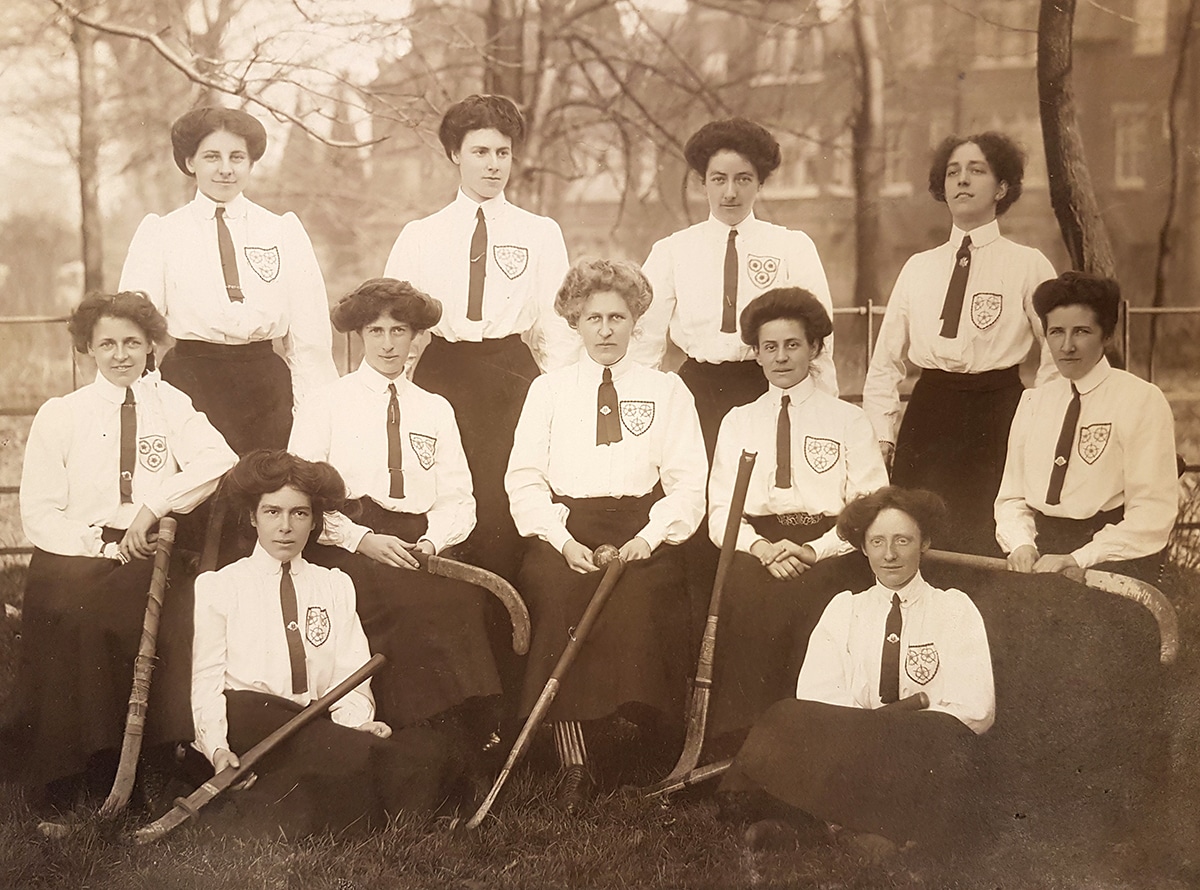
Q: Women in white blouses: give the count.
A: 11